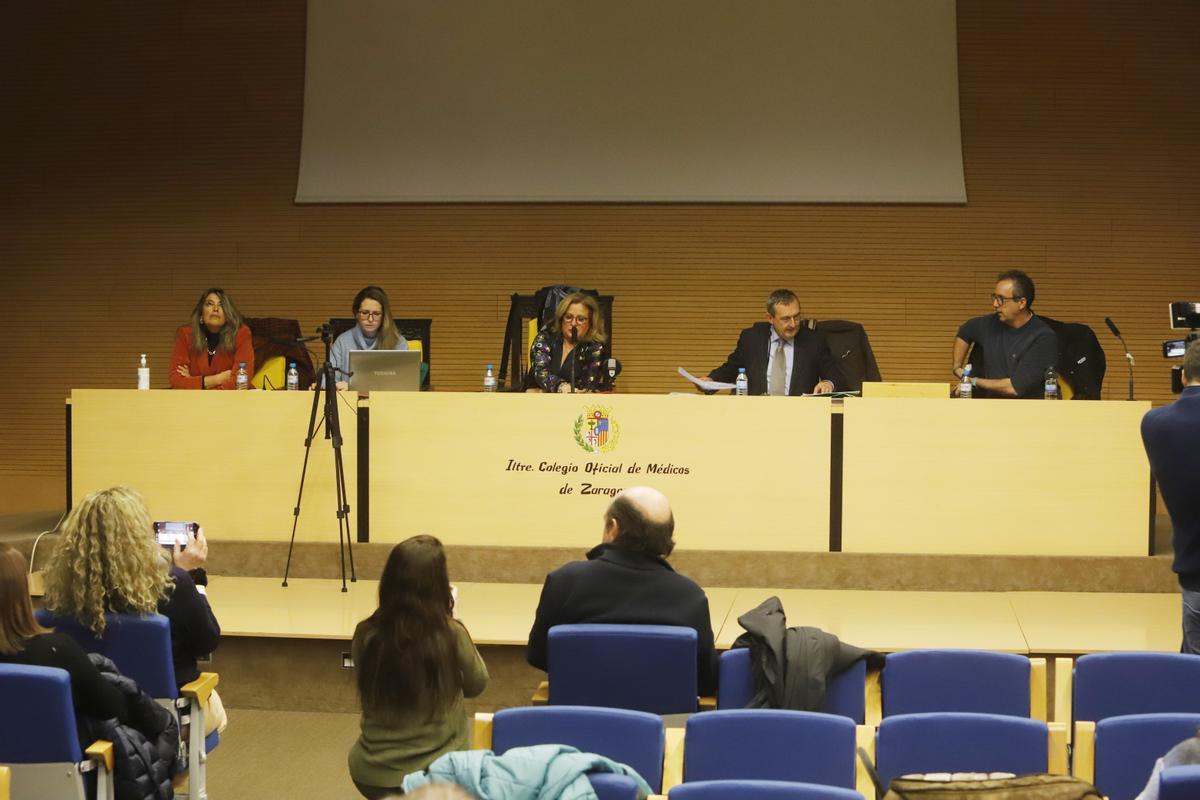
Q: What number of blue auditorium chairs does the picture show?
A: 13